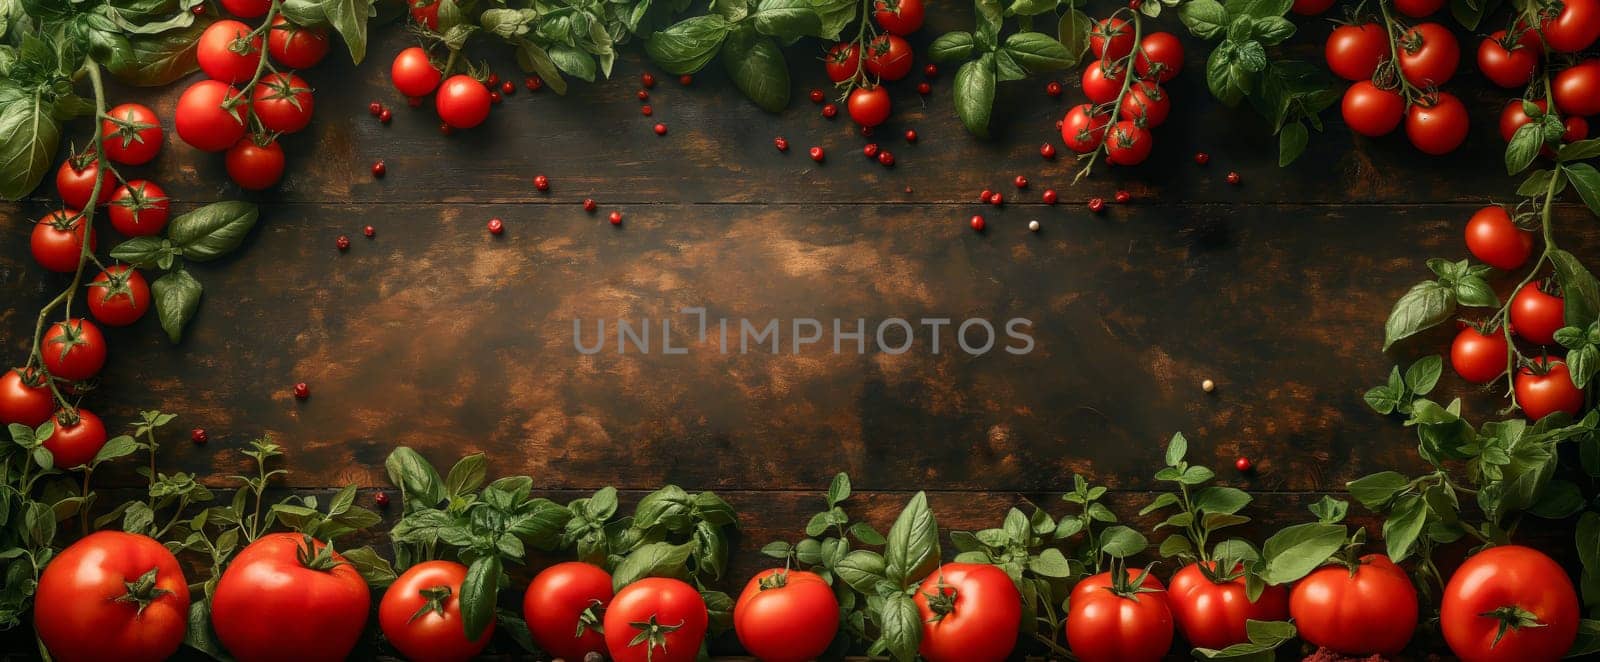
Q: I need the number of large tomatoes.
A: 11